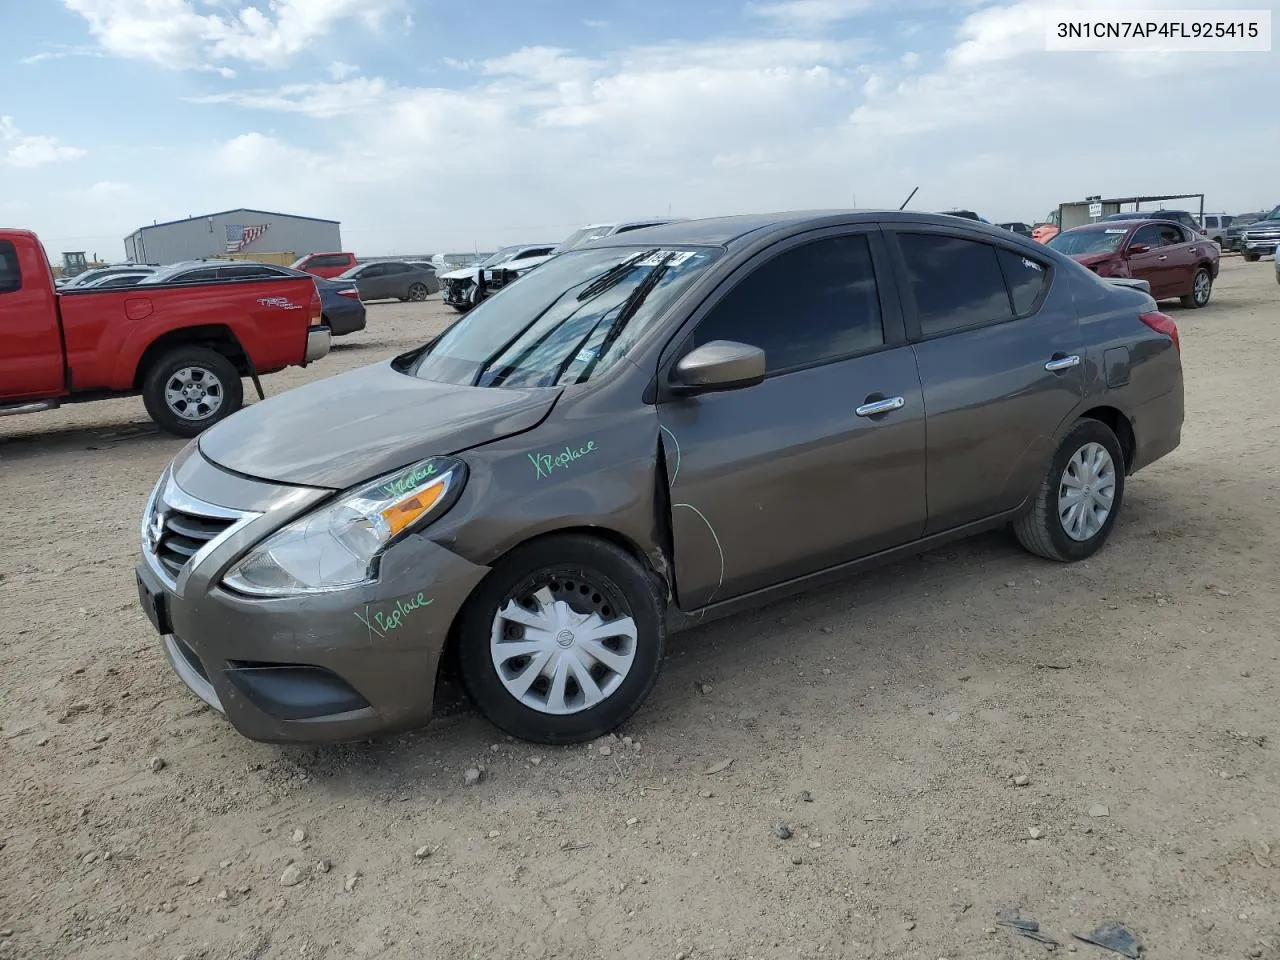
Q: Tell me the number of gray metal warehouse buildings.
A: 1